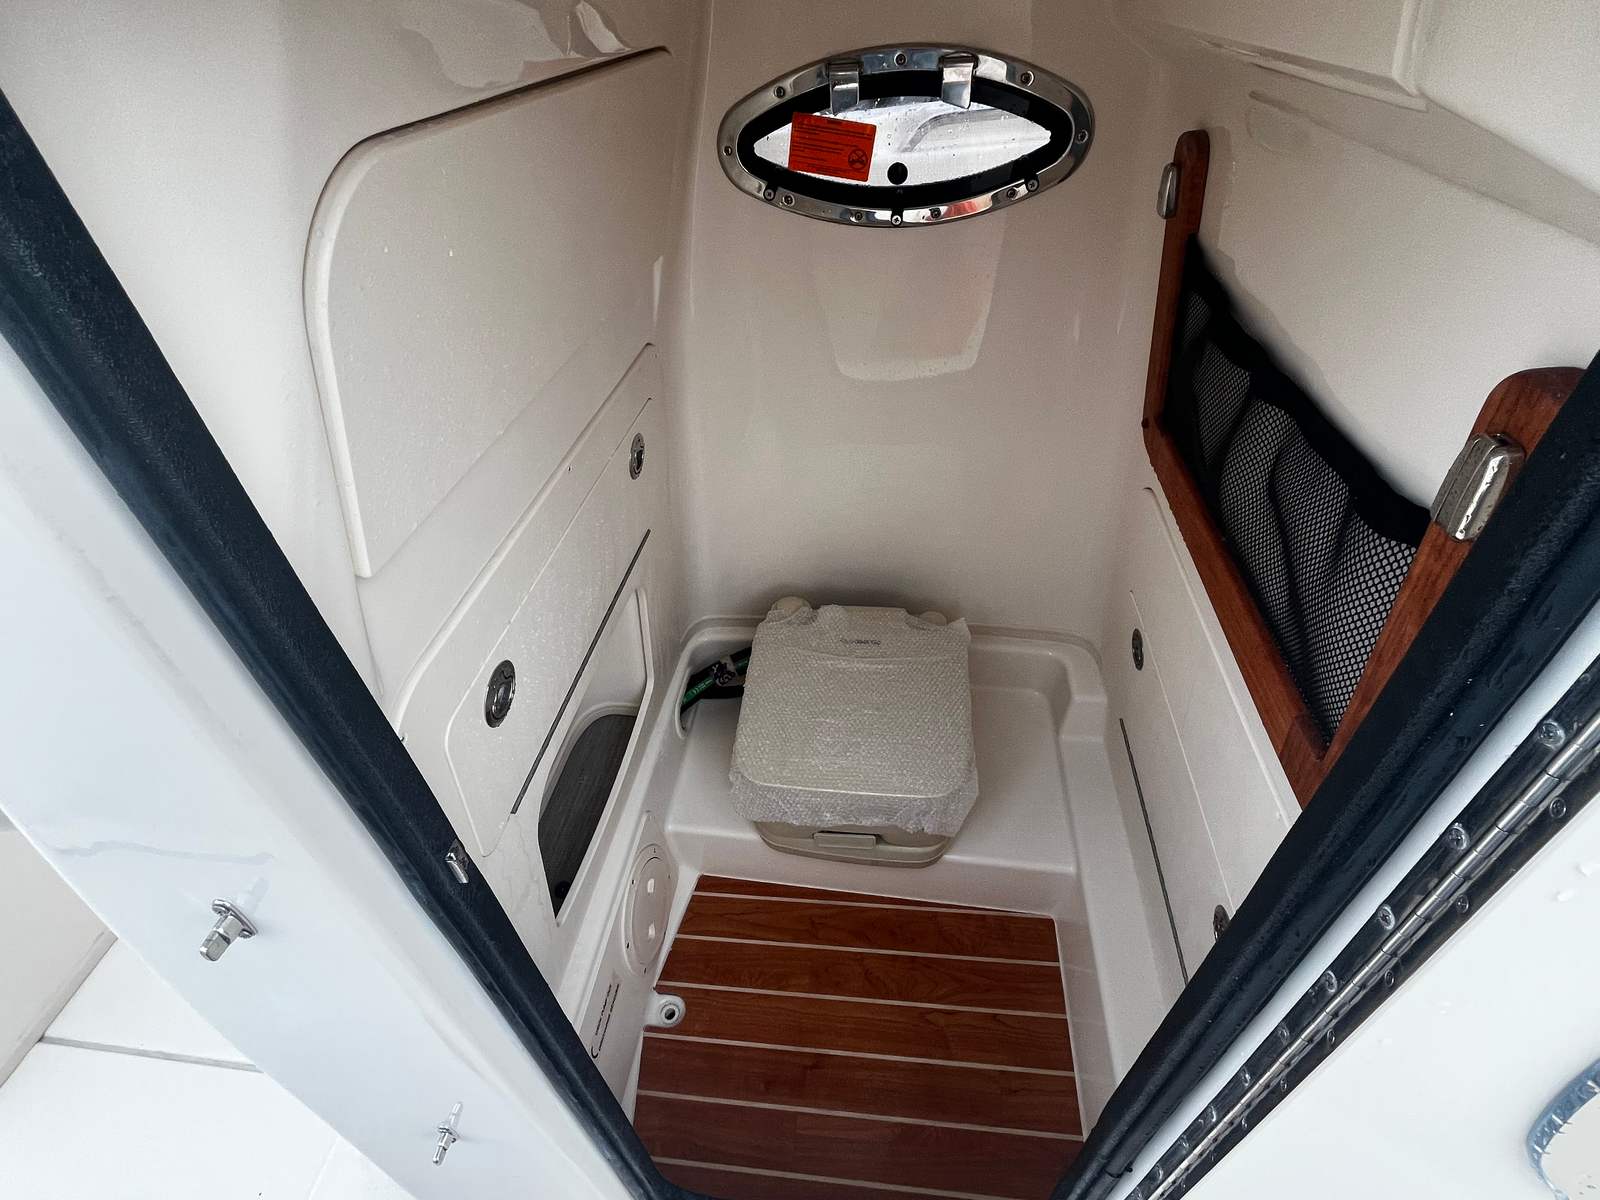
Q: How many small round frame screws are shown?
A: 12